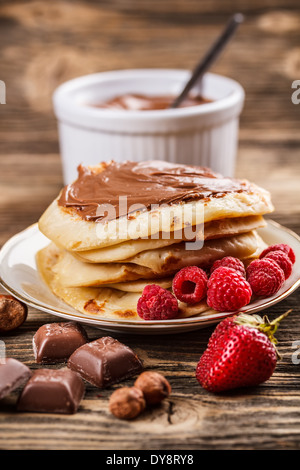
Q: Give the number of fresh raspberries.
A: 7